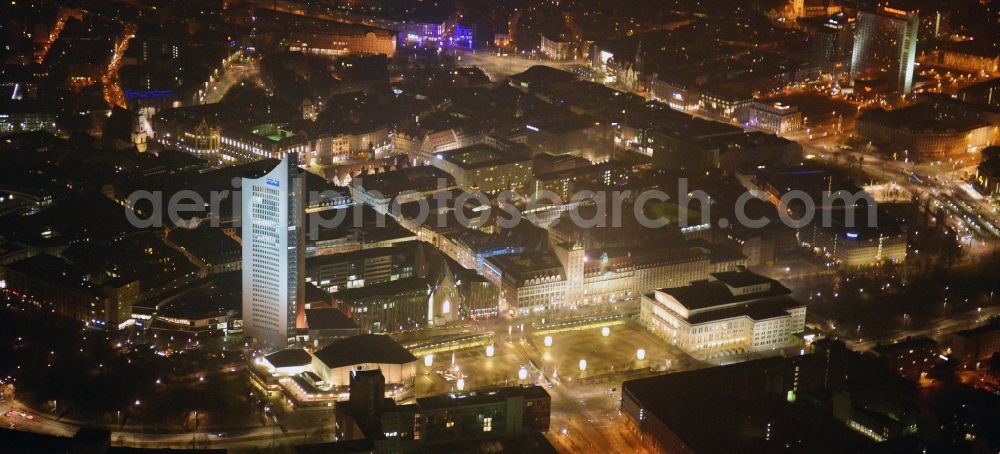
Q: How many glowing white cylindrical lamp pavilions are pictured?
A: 8